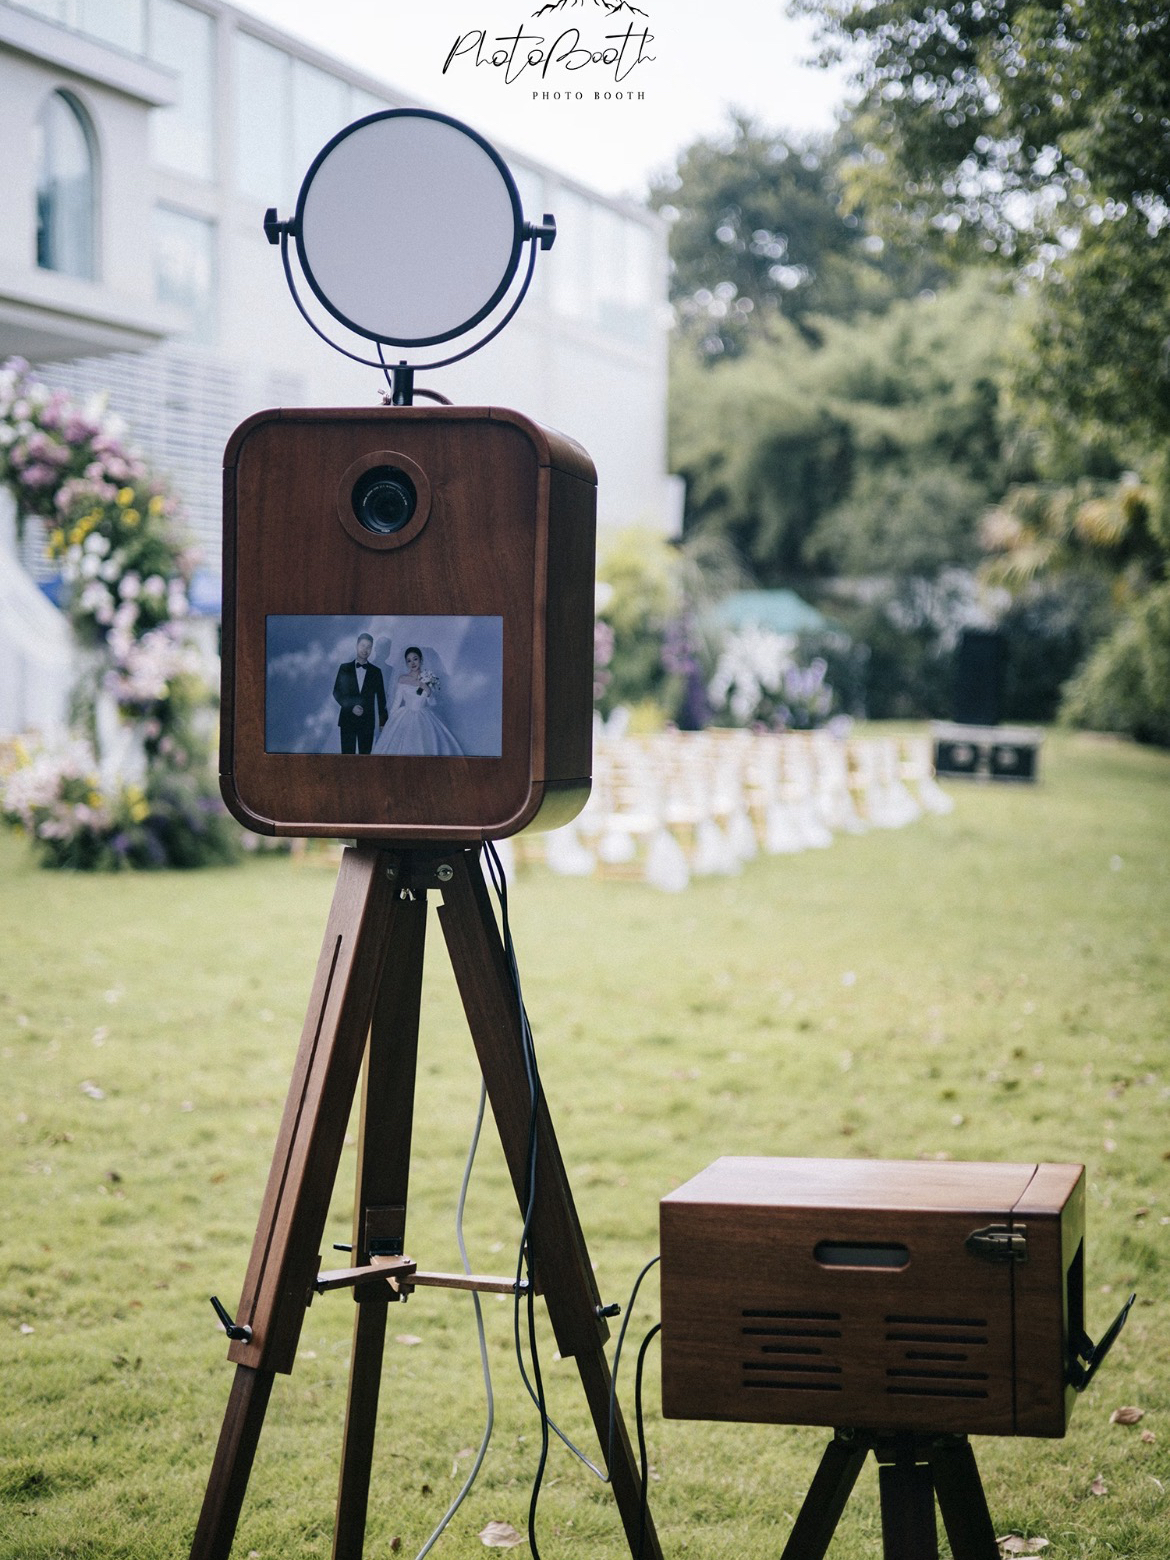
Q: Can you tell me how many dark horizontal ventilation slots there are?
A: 10